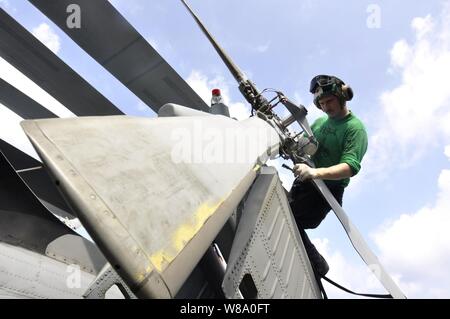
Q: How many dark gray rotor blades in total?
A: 4